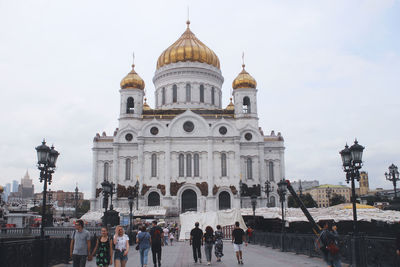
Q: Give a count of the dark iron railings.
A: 2